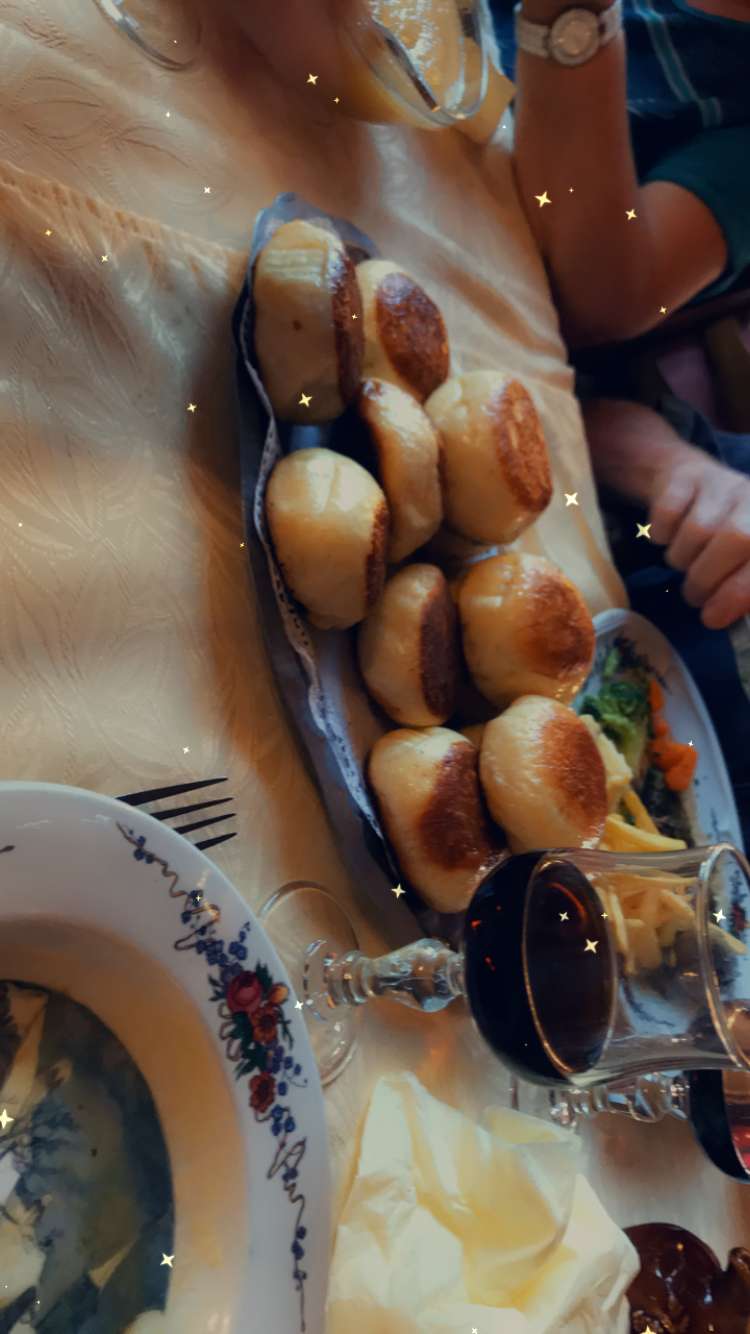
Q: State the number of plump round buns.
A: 9